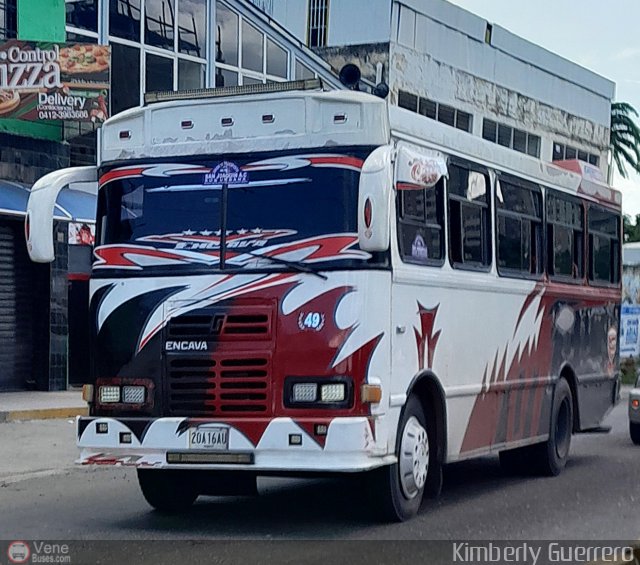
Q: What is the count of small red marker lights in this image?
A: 5